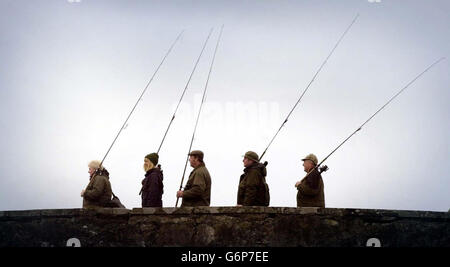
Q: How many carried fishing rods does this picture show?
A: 5